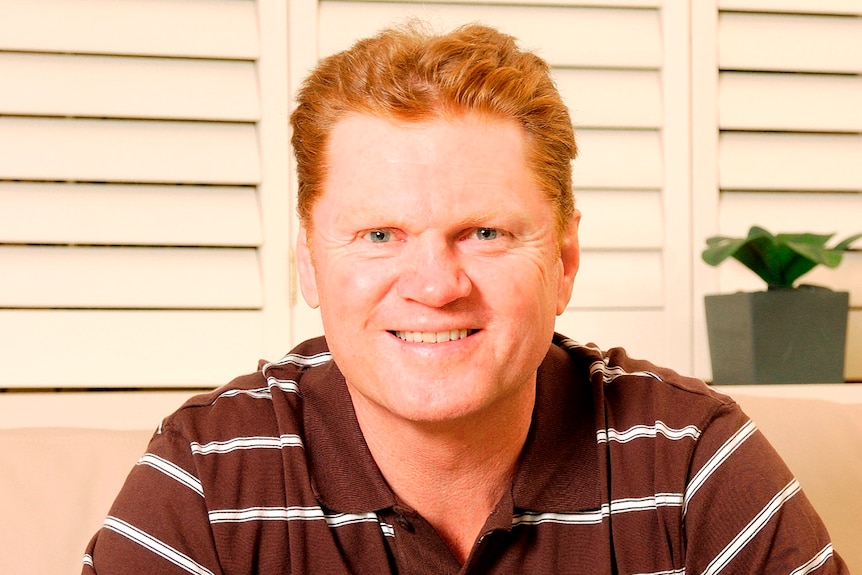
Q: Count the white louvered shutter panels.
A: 3